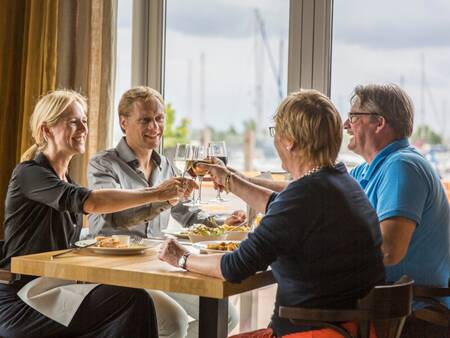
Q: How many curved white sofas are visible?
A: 0